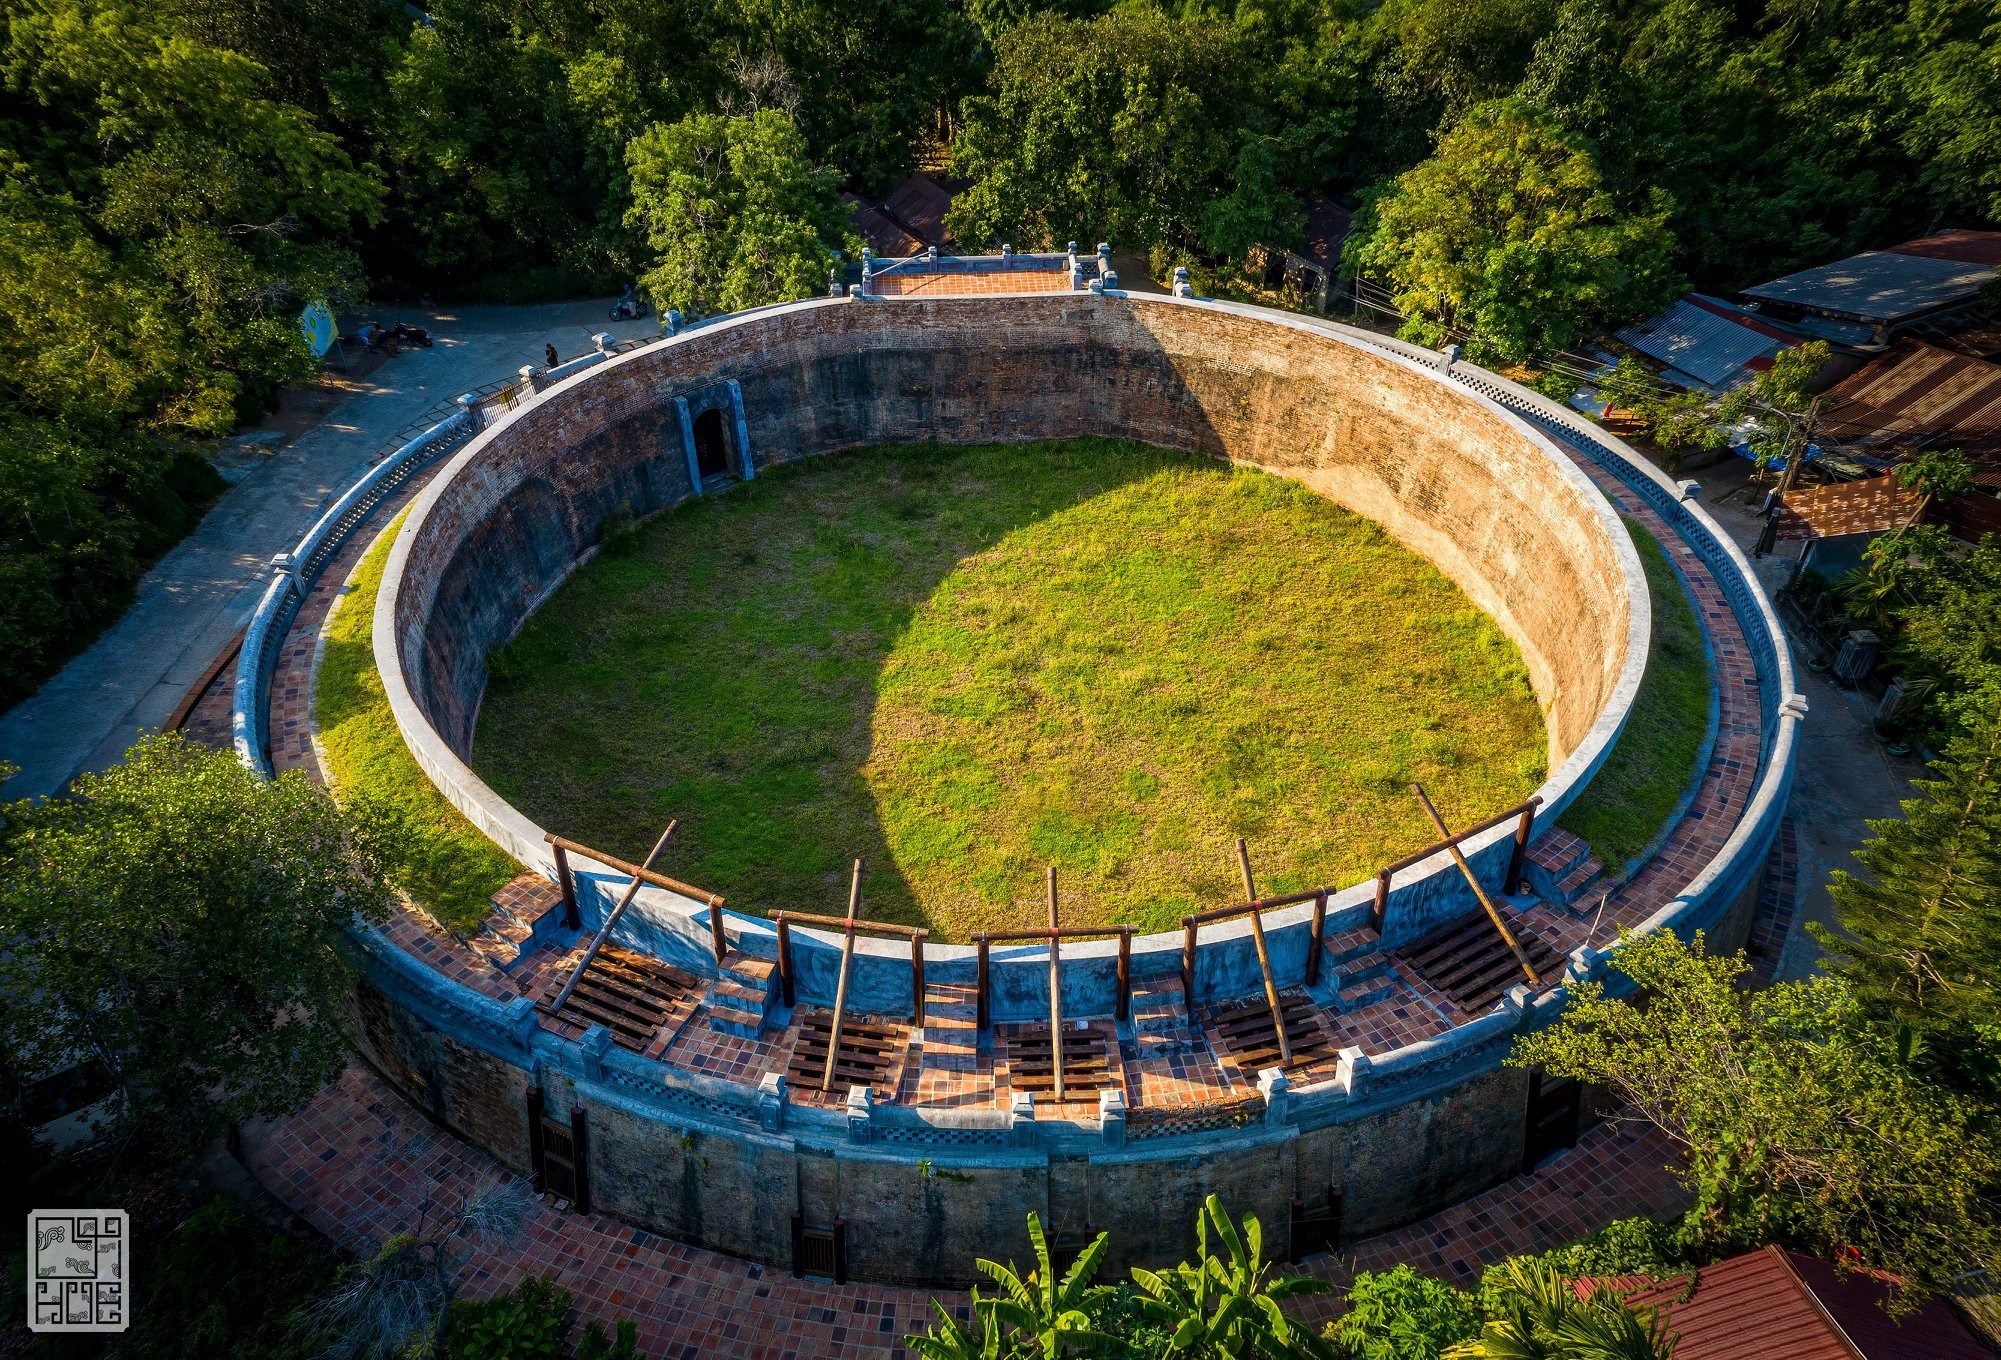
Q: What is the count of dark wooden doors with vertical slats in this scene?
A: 5